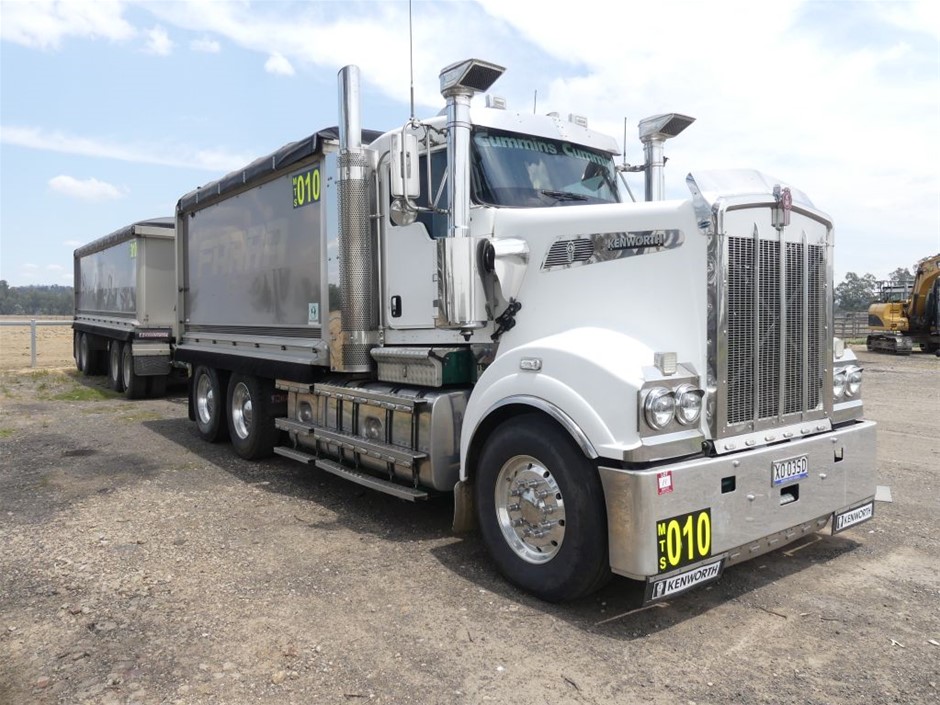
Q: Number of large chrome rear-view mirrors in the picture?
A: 1